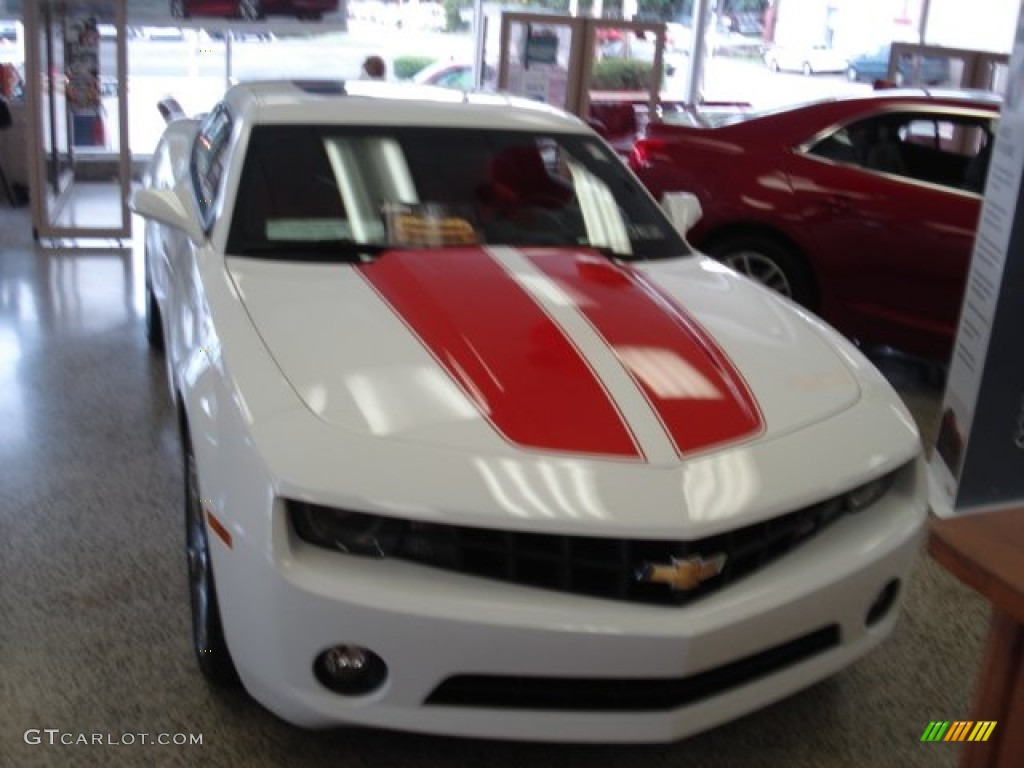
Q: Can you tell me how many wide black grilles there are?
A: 2